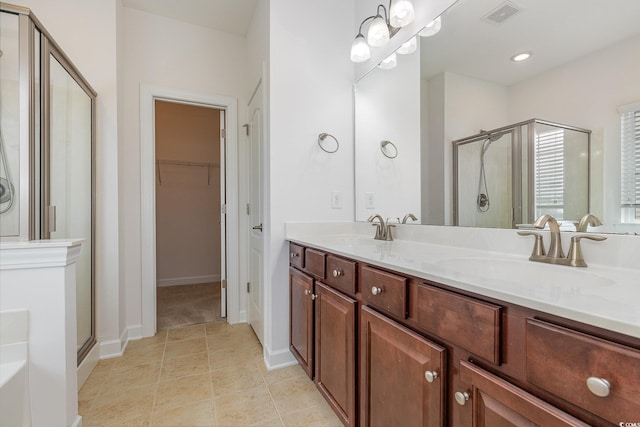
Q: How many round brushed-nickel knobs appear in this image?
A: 8